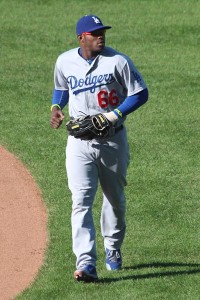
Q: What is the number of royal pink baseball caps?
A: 0